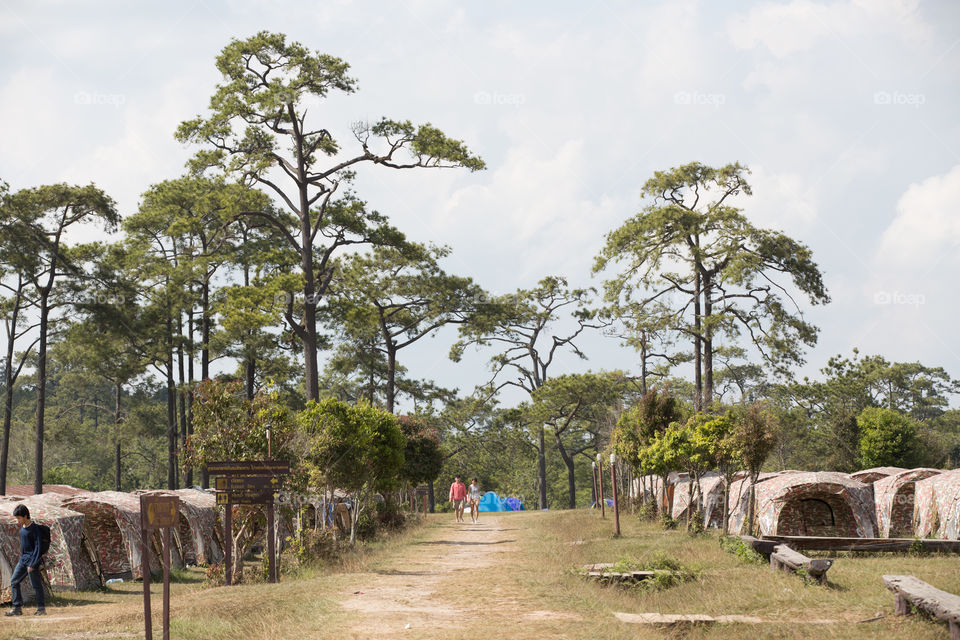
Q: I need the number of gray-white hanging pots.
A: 0